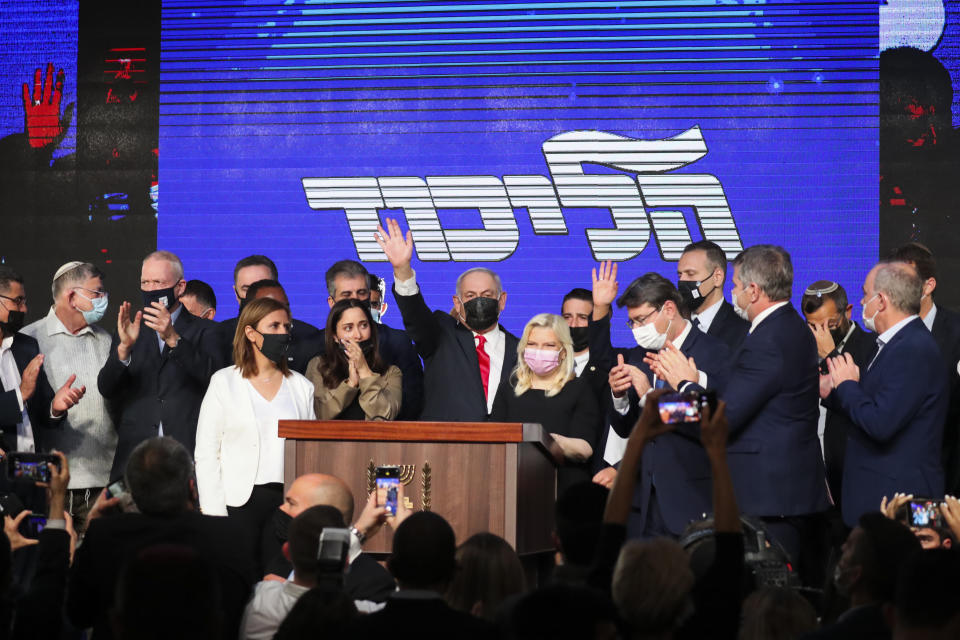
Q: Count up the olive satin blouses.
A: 1